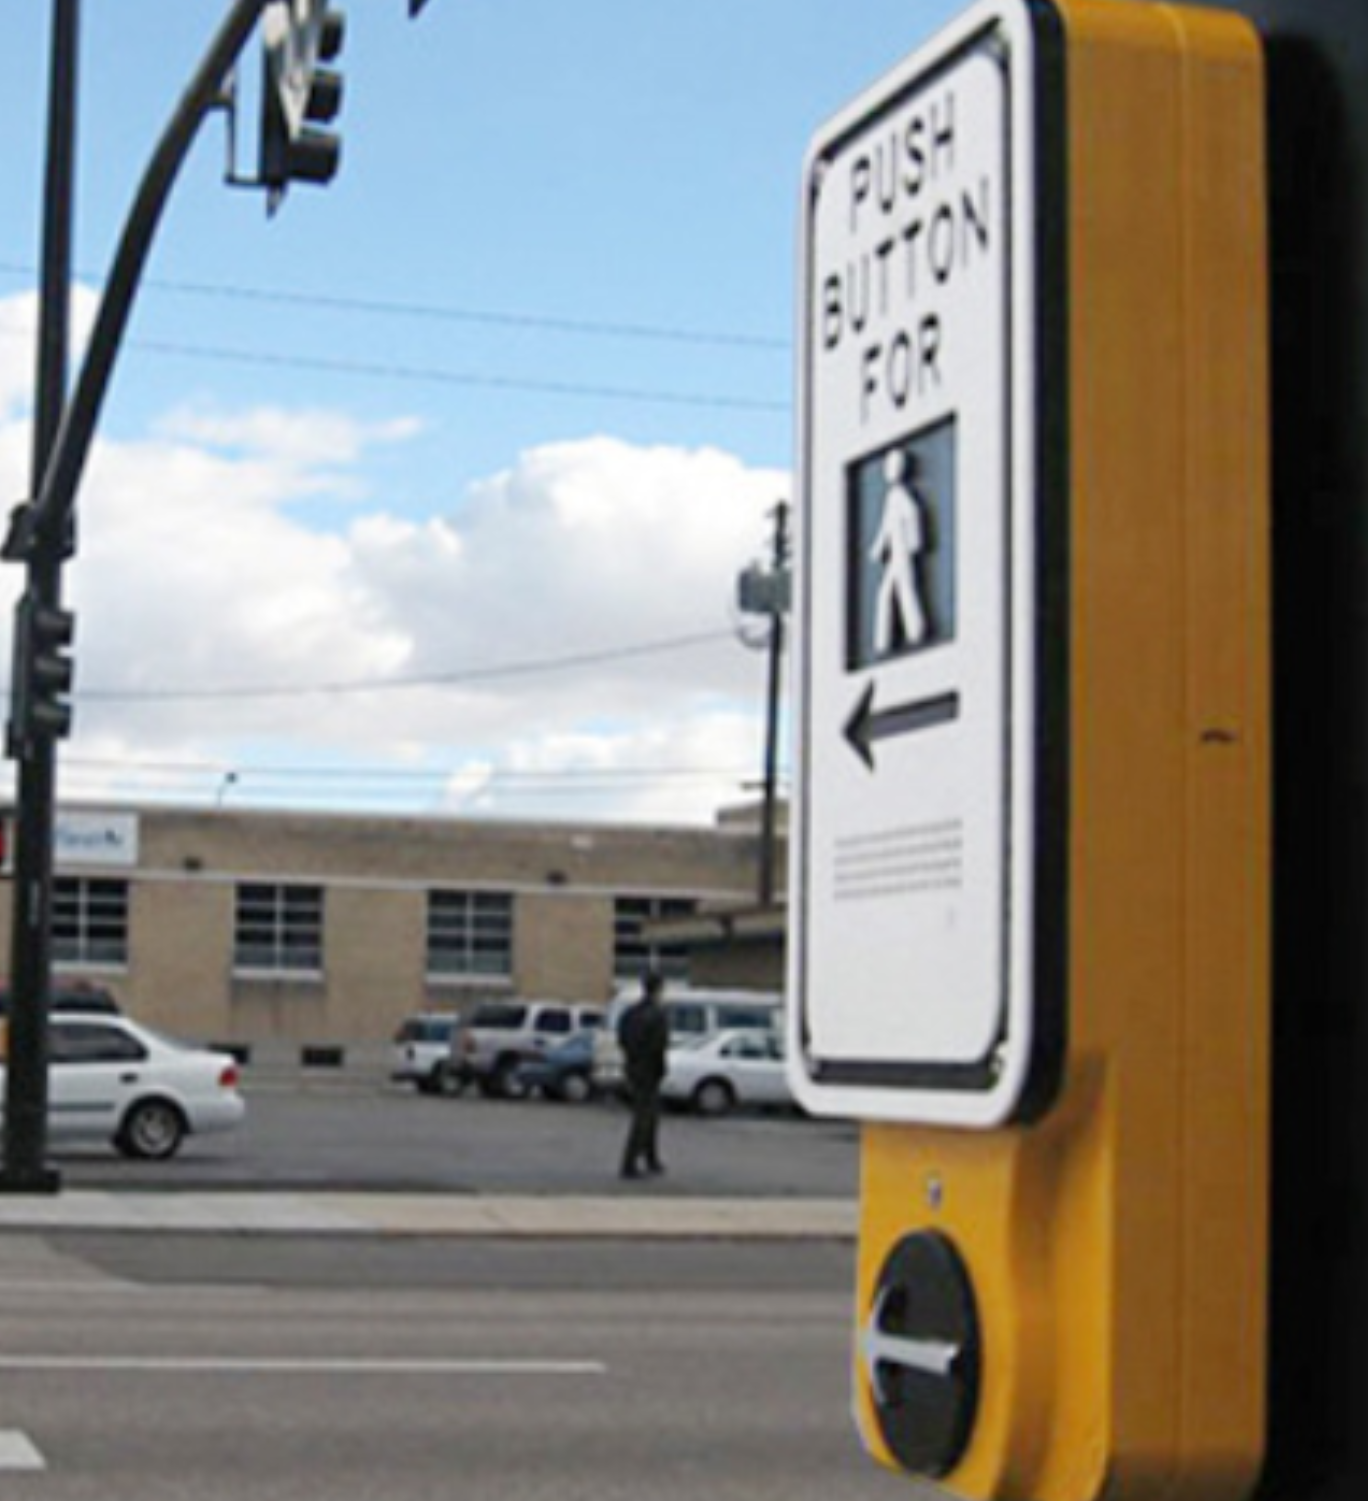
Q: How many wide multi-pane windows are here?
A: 4